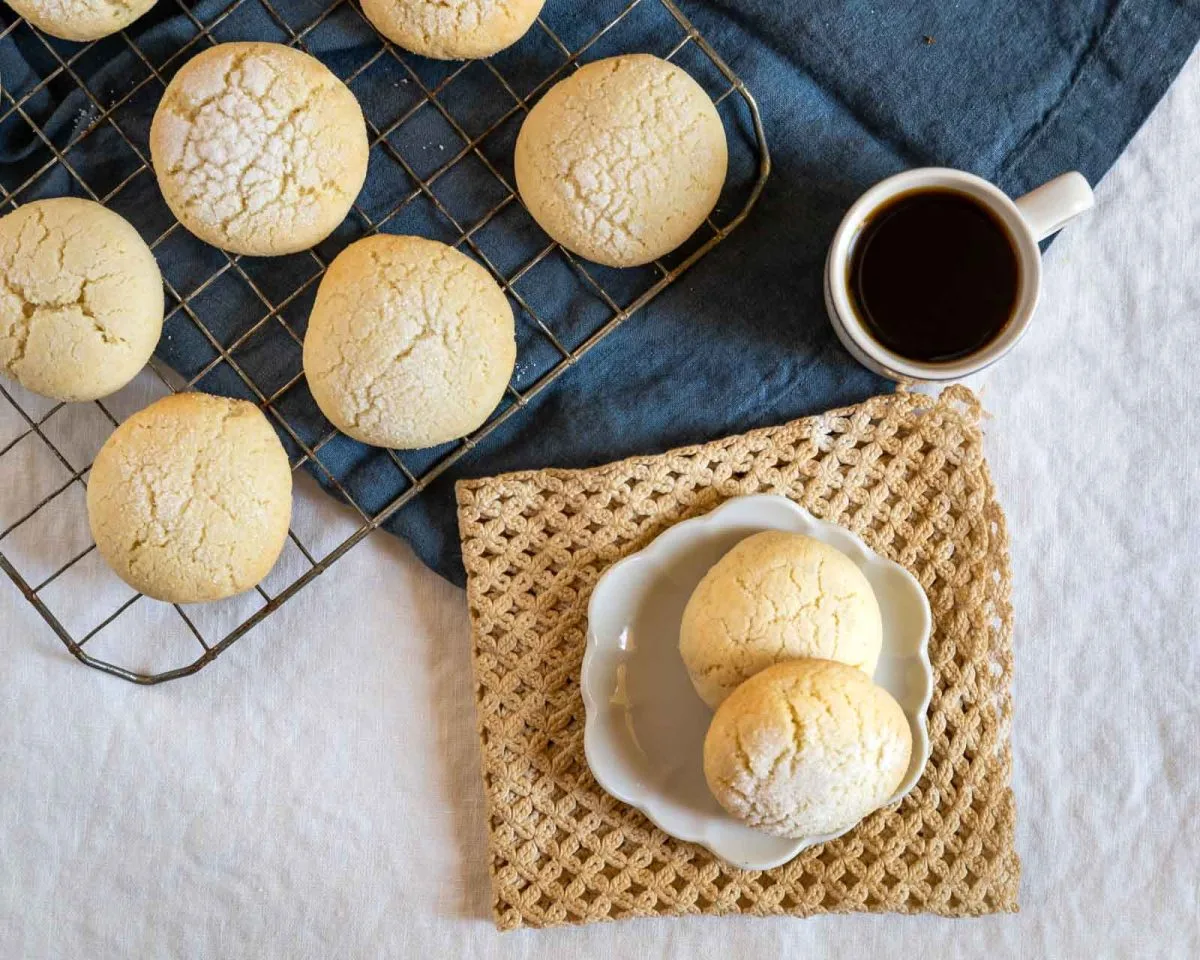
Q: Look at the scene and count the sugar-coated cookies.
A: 9